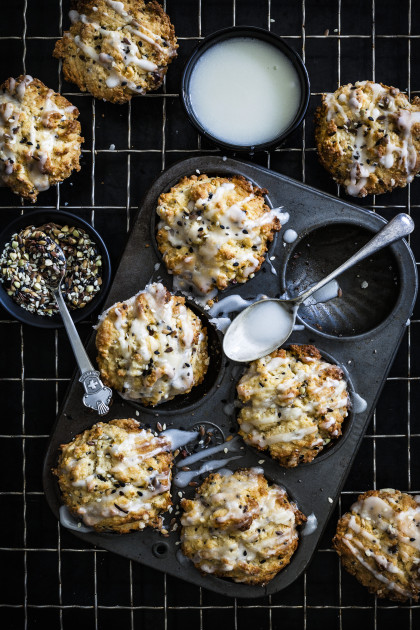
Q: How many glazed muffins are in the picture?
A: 9